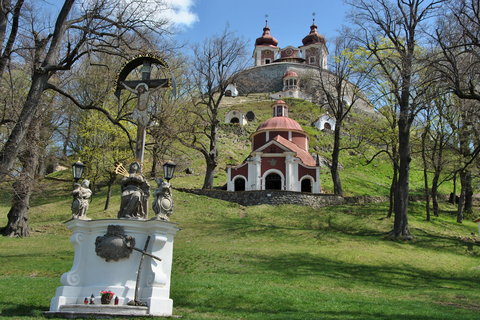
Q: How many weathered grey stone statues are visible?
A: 3